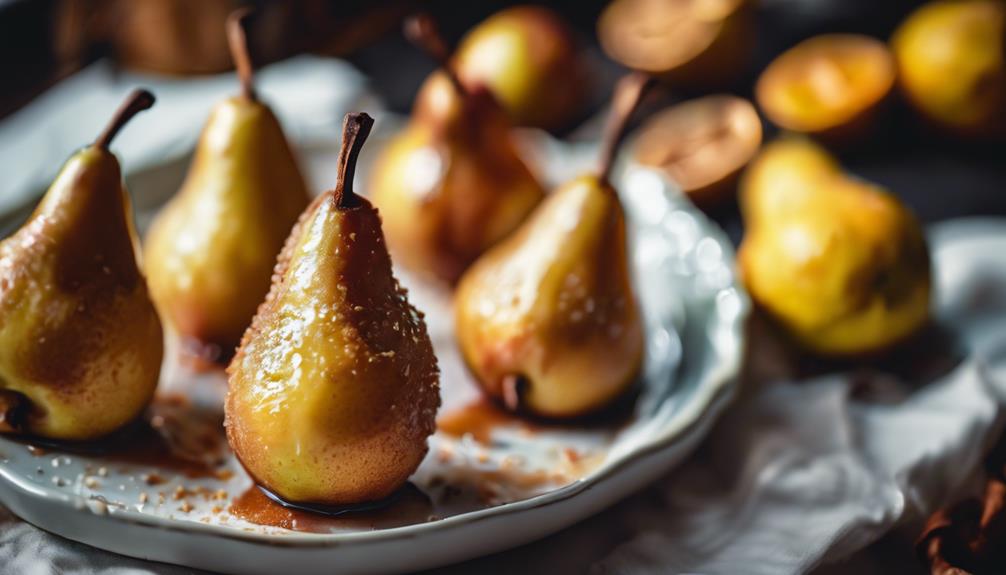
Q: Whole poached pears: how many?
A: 5